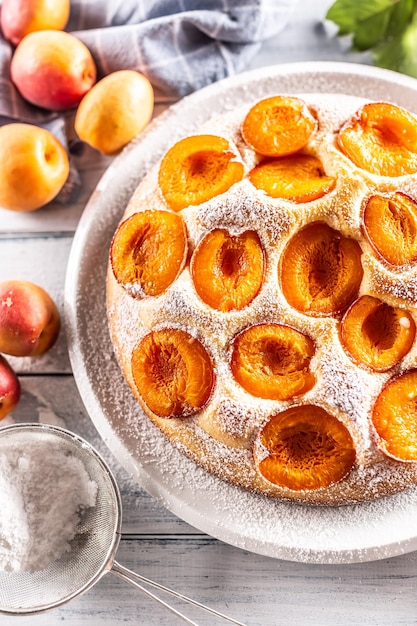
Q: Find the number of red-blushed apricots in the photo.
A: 4